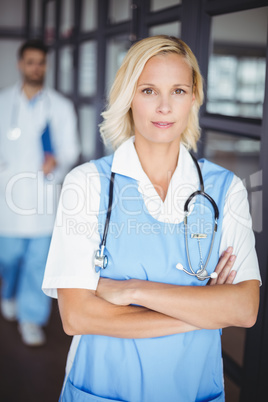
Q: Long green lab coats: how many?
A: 0